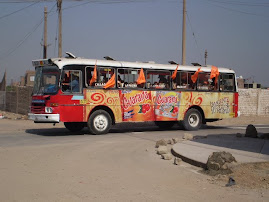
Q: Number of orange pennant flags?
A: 6